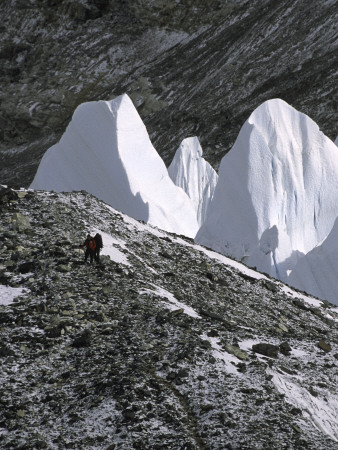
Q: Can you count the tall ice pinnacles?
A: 3